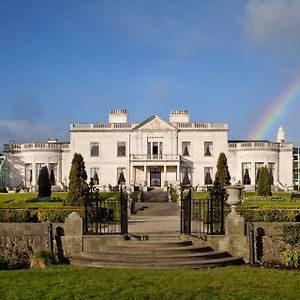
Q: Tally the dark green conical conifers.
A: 4